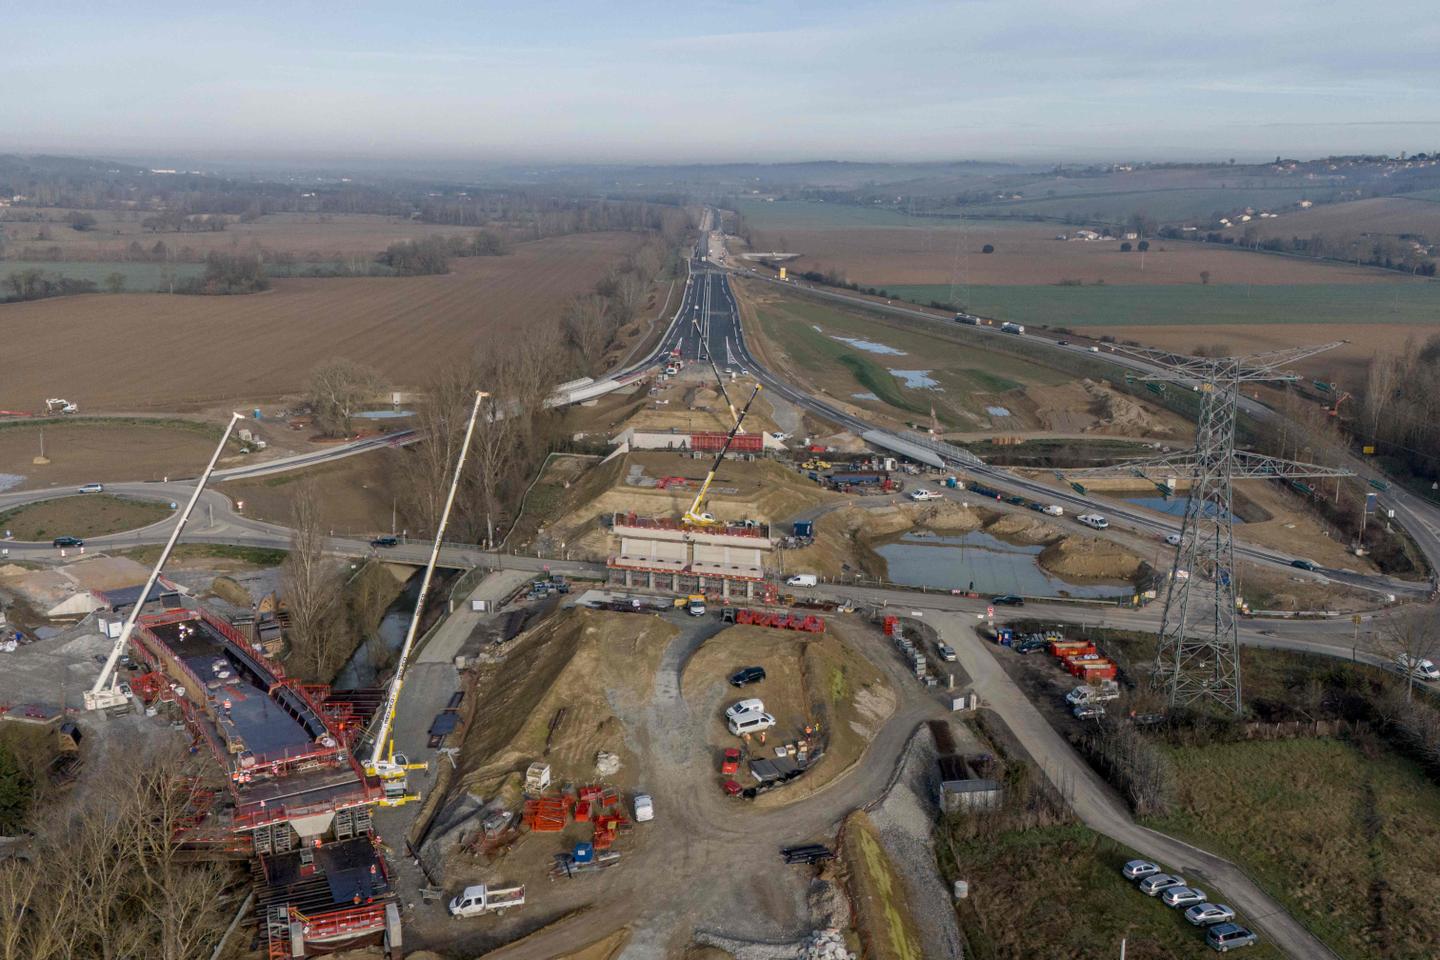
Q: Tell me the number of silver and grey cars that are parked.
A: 5